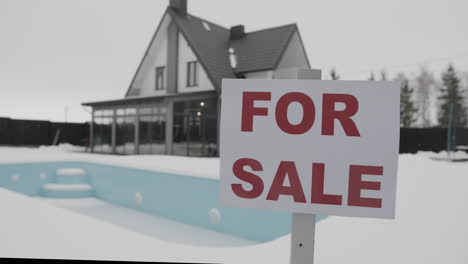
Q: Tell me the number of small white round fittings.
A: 4